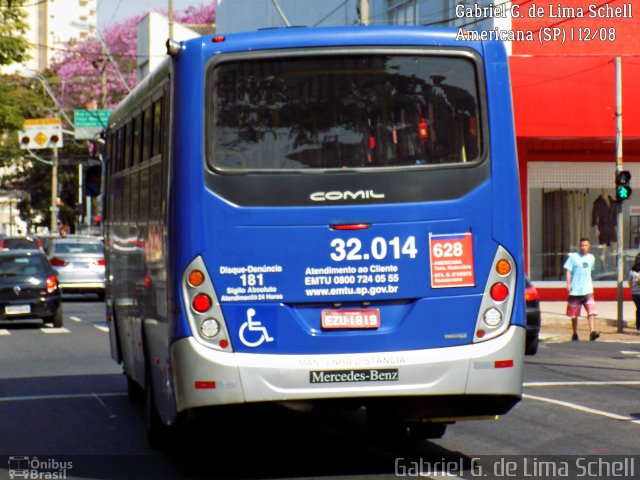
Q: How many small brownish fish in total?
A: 0